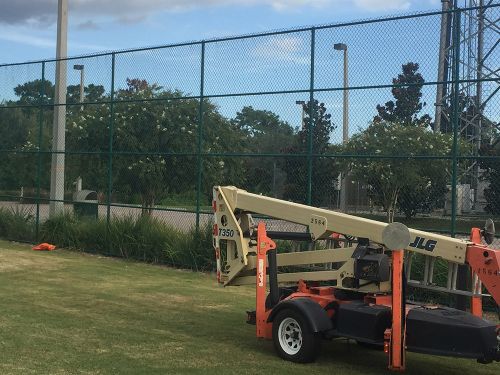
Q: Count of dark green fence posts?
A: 5